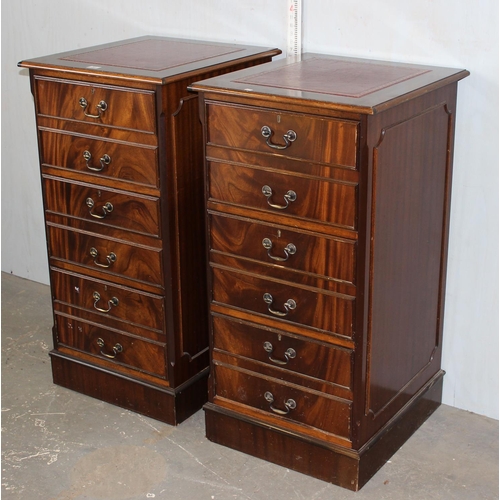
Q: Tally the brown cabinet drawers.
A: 12